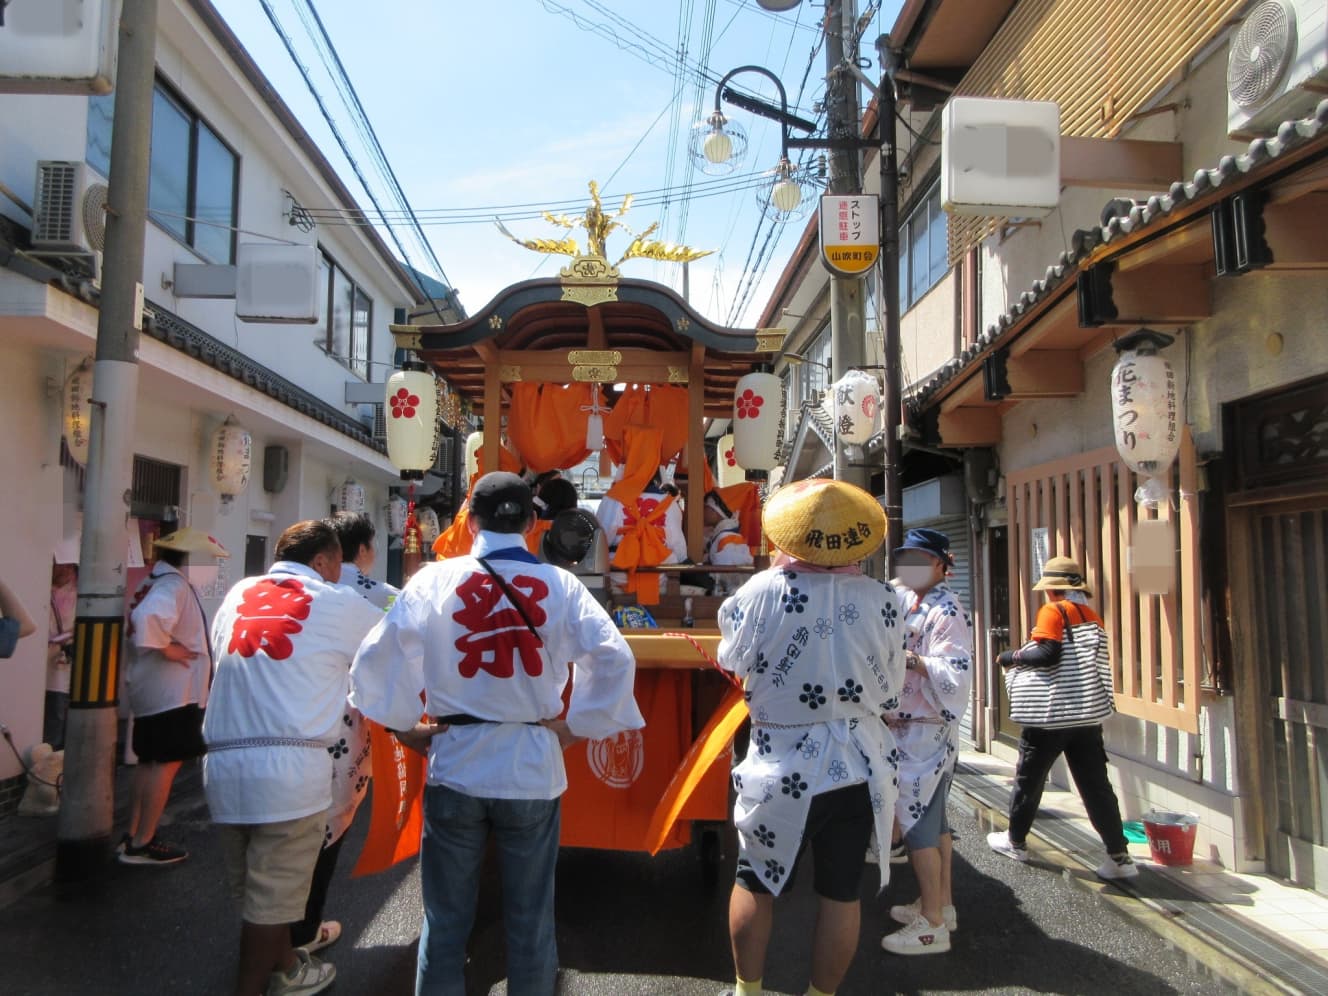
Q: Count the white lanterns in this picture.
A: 11